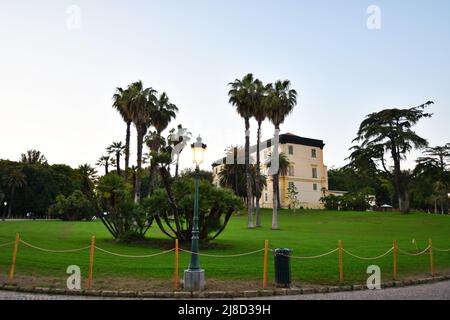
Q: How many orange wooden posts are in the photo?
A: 7